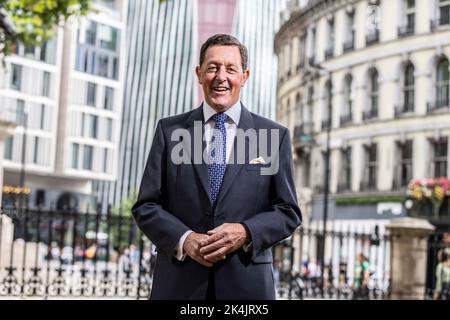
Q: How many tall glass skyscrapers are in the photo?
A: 1